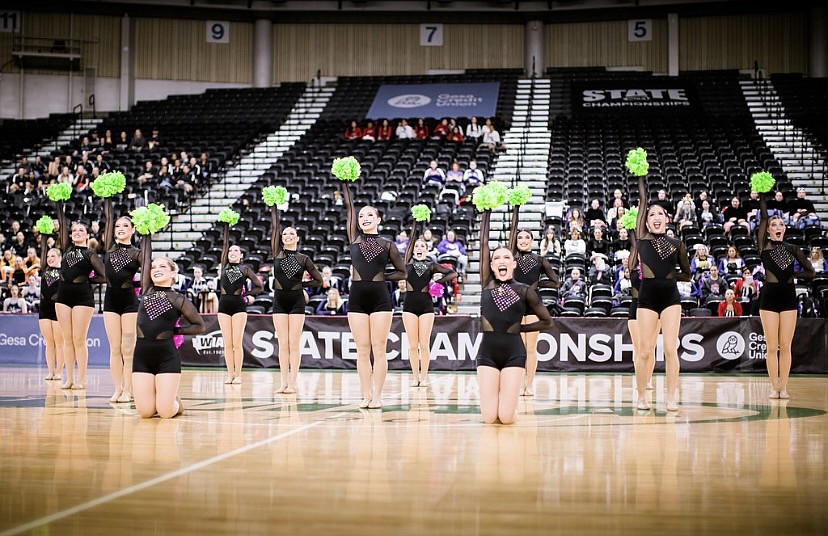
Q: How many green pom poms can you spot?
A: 13